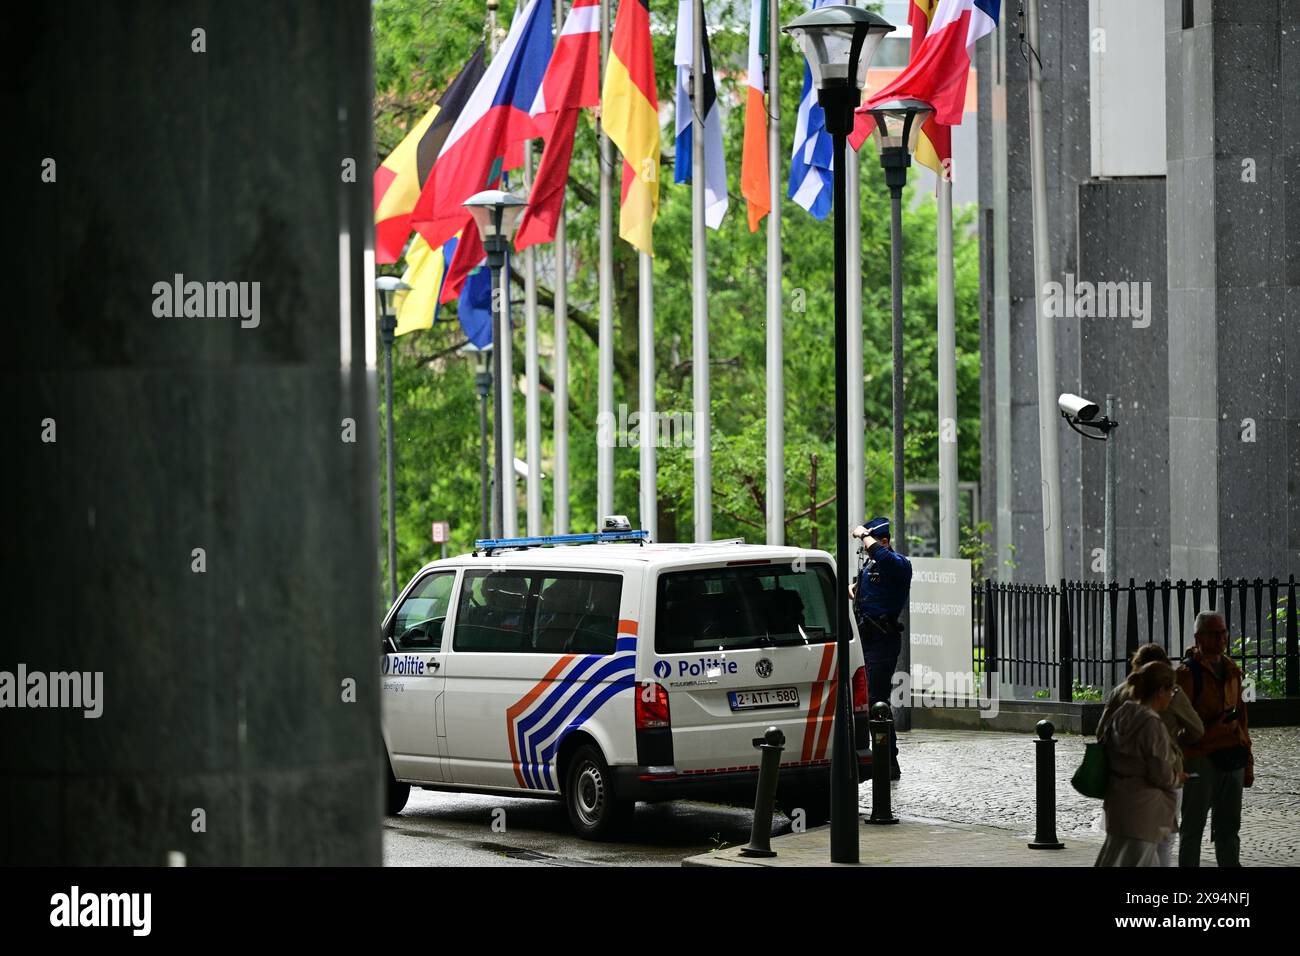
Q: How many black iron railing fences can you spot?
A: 1